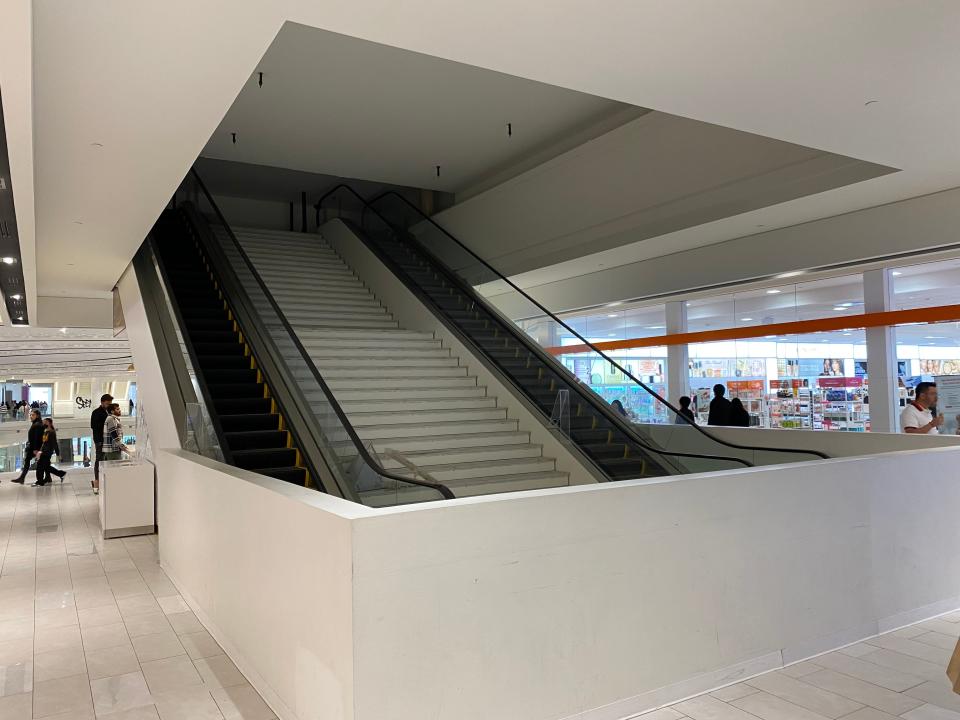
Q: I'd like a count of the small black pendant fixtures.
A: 4